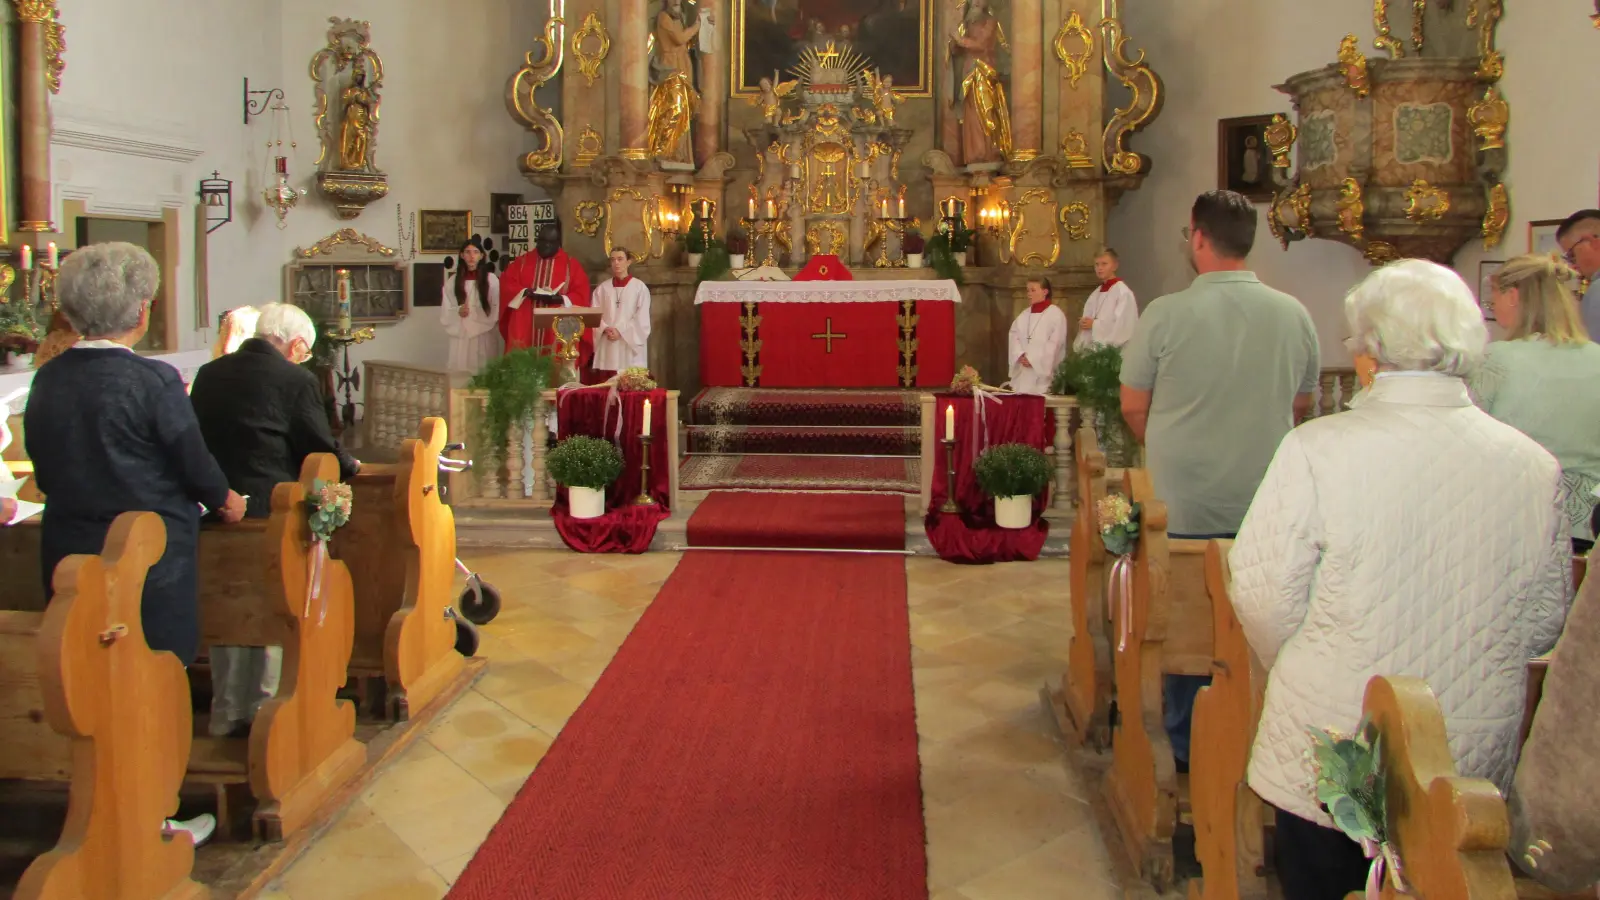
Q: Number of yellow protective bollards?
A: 0